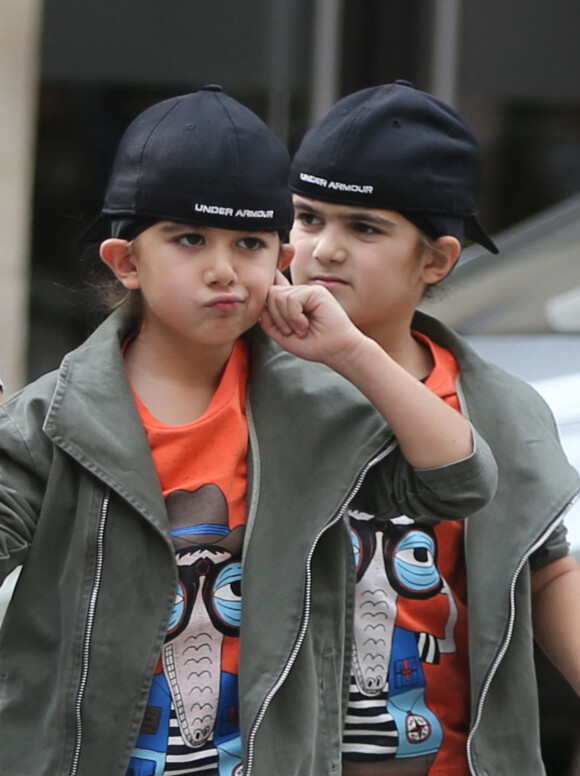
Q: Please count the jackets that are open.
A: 2